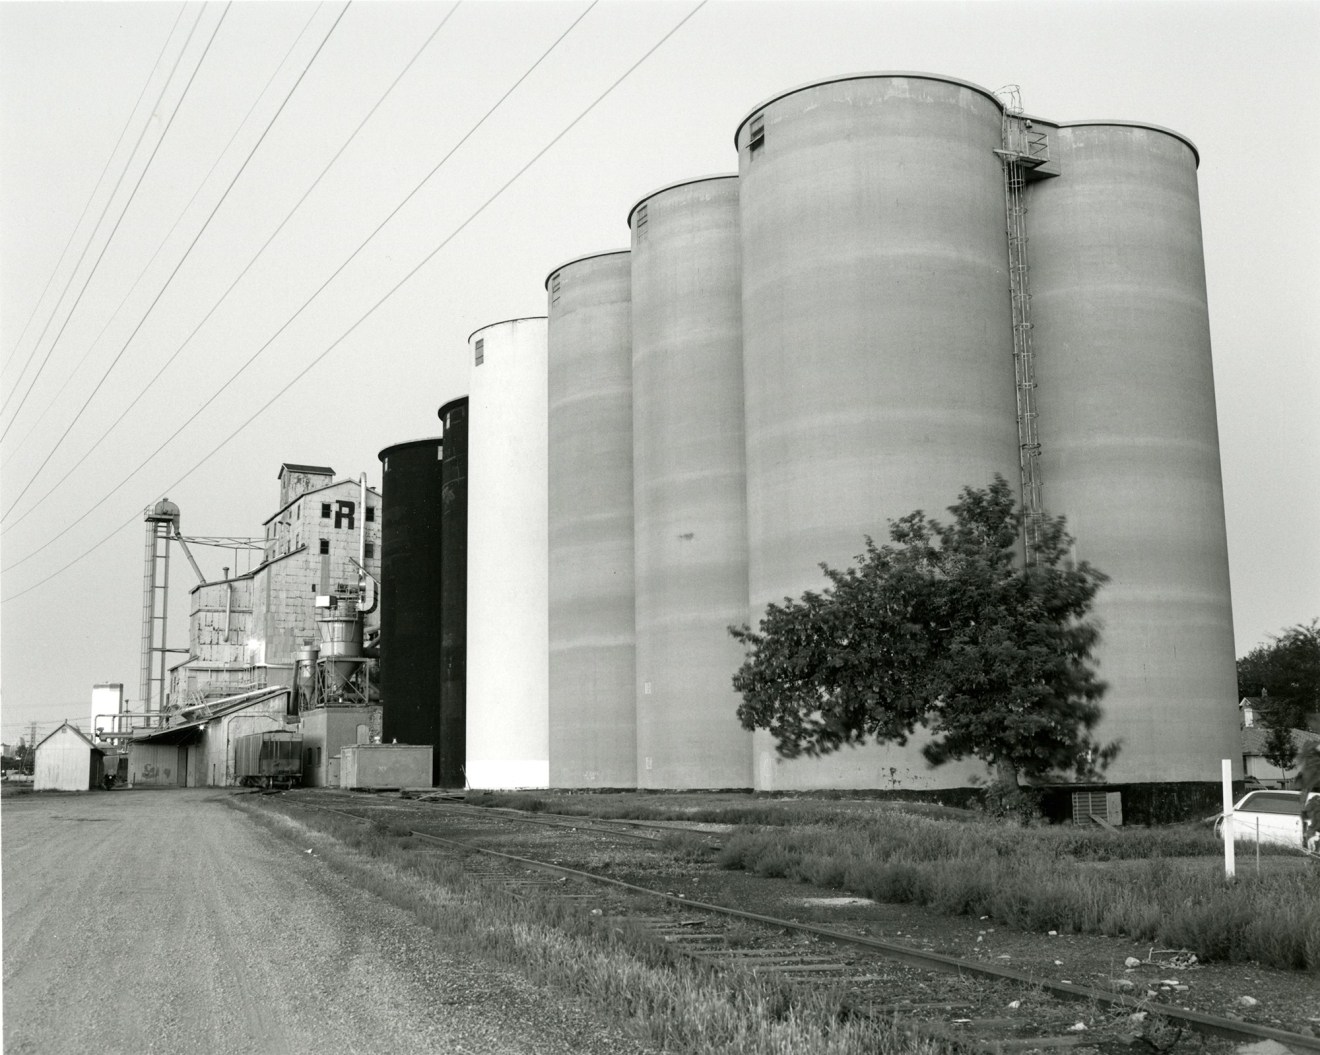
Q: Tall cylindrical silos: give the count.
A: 7